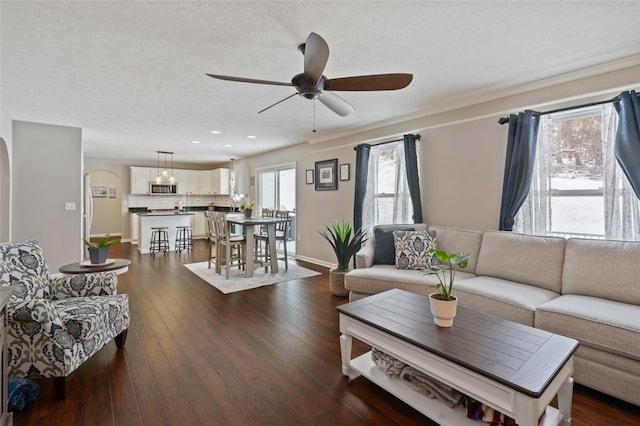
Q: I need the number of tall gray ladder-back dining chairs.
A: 4